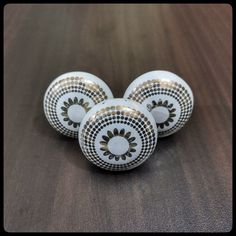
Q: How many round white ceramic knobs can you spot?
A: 3